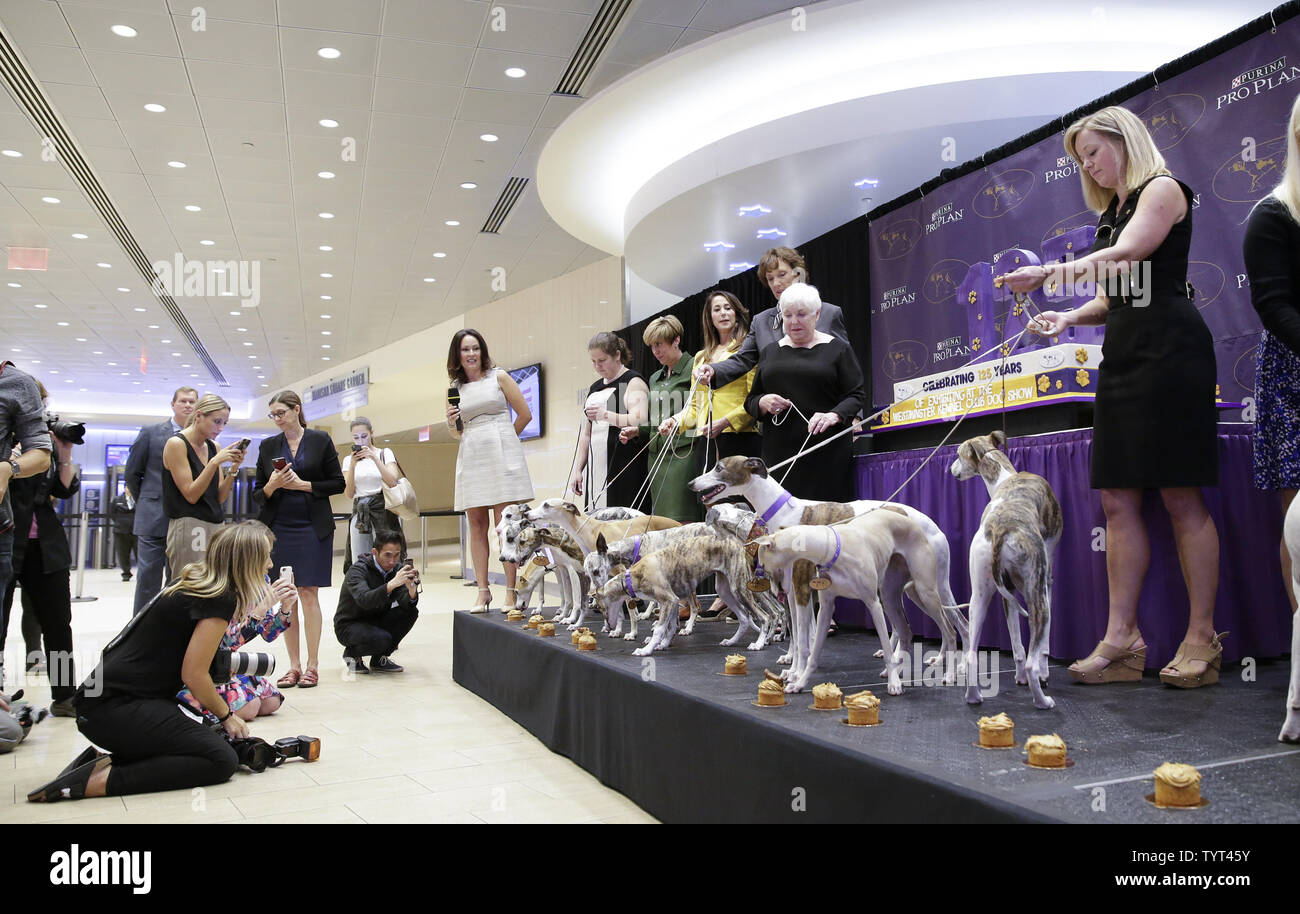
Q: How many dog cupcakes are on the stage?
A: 12